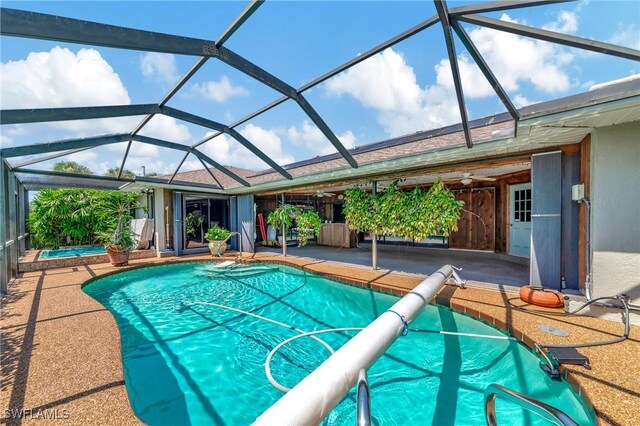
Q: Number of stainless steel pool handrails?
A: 3